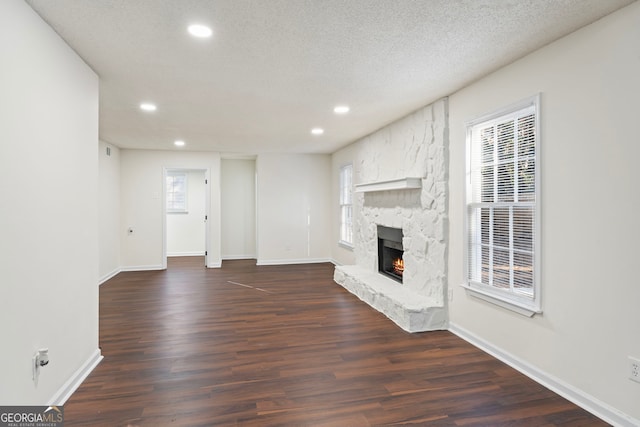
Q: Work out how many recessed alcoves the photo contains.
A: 1